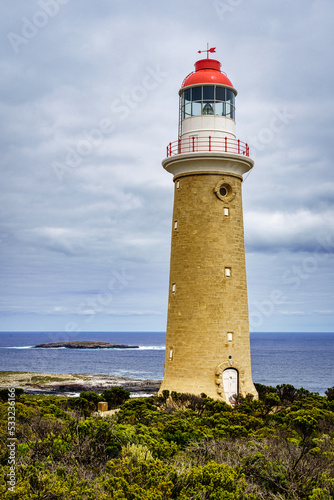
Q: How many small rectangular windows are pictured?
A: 7